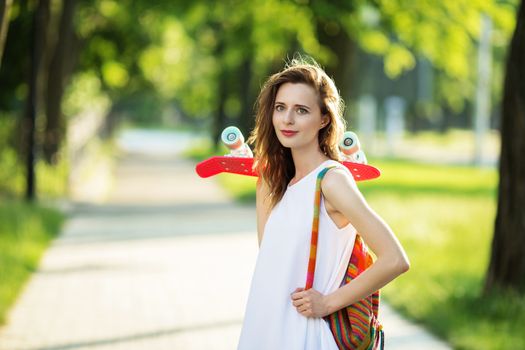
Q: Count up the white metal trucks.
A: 2